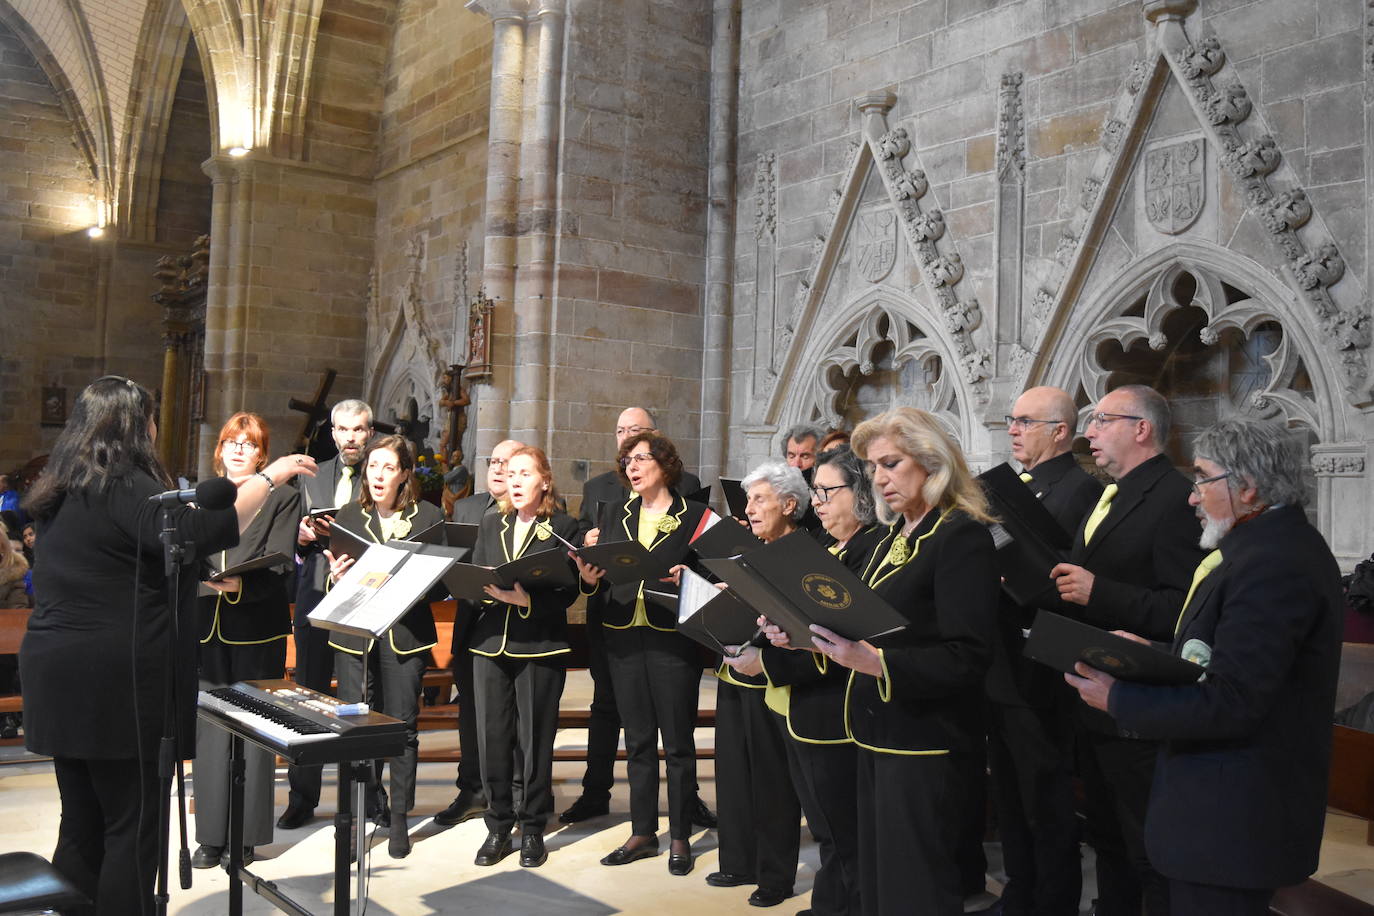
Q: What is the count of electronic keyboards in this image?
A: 1